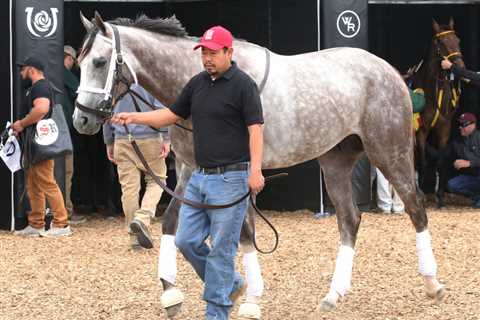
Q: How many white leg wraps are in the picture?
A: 4